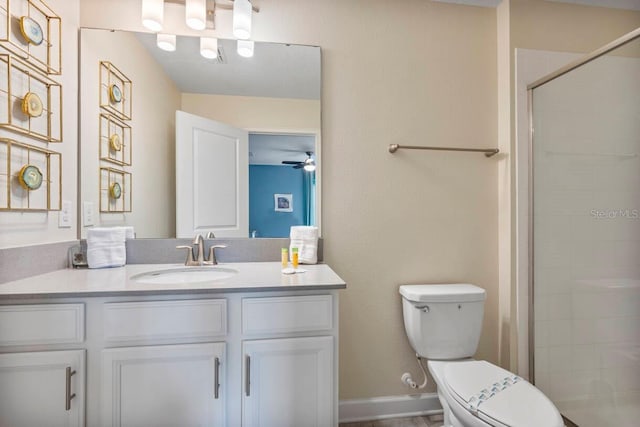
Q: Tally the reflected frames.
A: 4